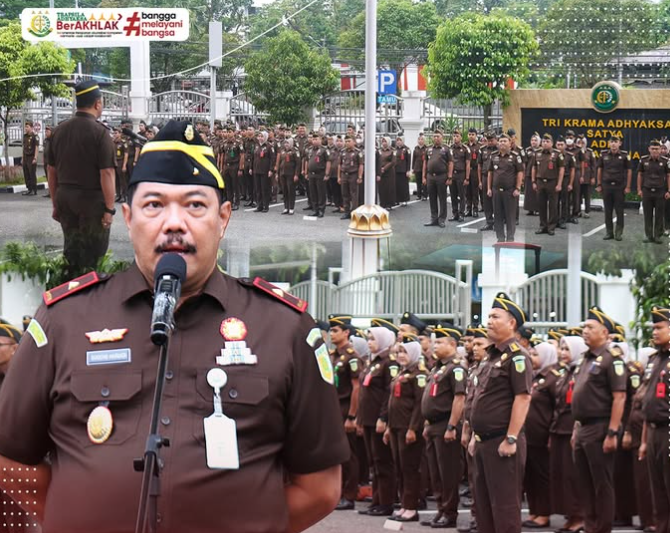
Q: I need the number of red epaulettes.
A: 2